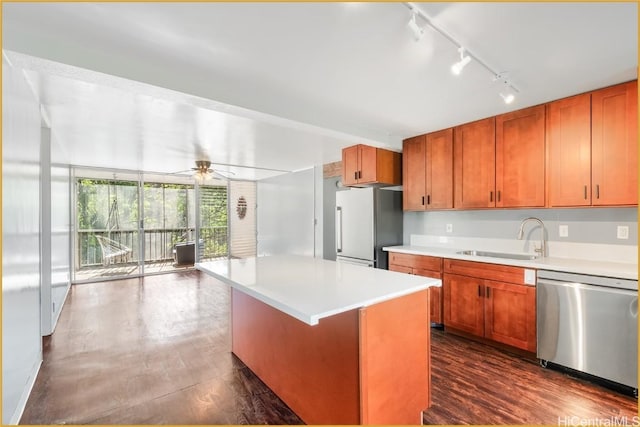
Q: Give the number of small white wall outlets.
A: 3